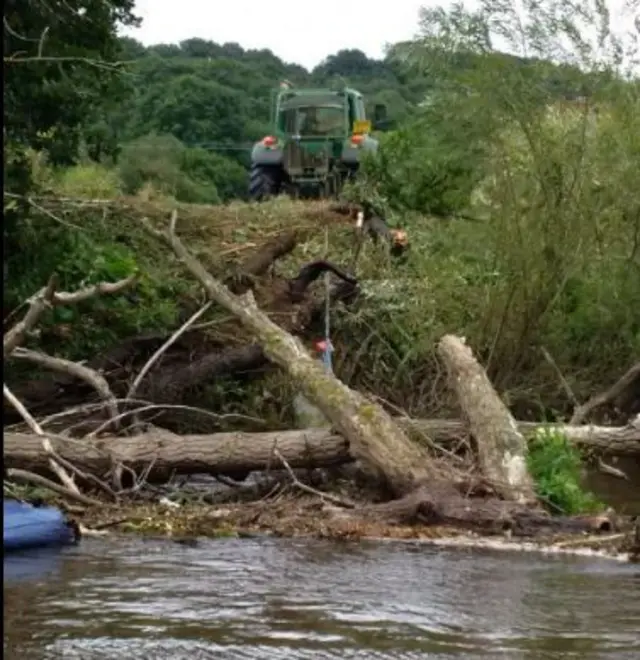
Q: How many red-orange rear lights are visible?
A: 2